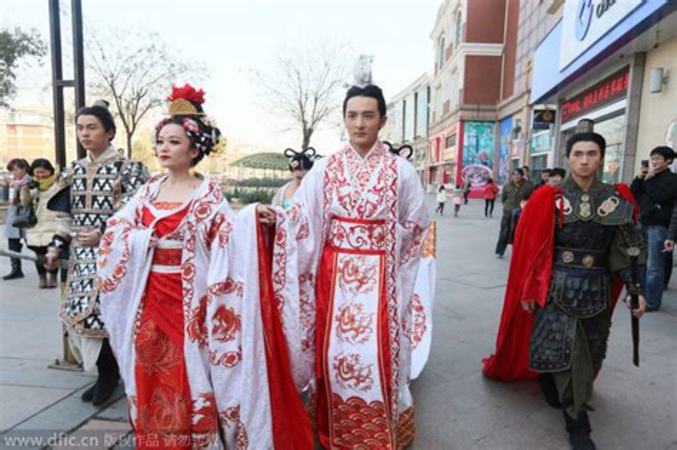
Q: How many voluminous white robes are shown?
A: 2